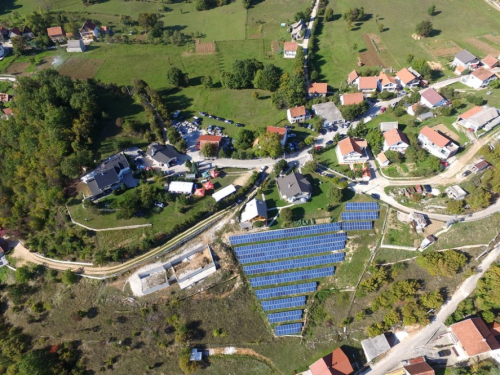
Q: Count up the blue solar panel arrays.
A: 12